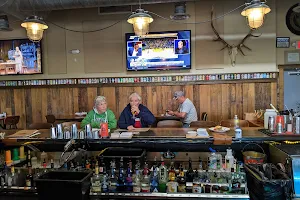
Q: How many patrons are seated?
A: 3